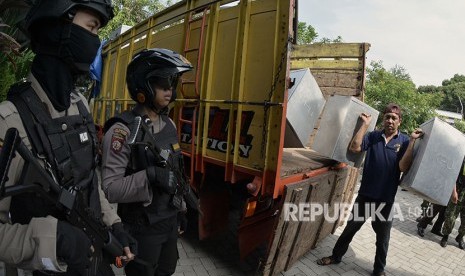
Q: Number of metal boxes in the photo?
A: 3